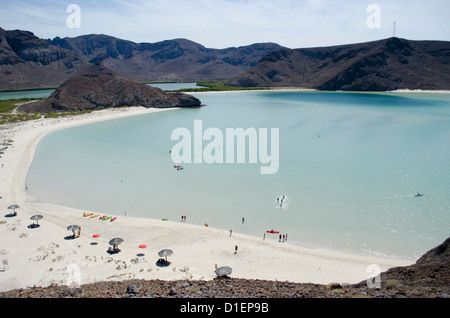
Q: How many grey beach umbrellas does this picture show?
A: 6